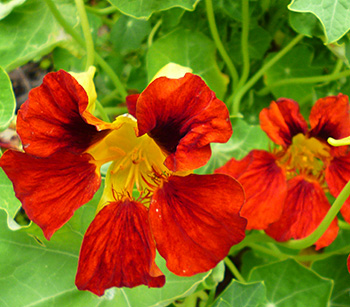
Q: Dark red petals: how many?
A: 10